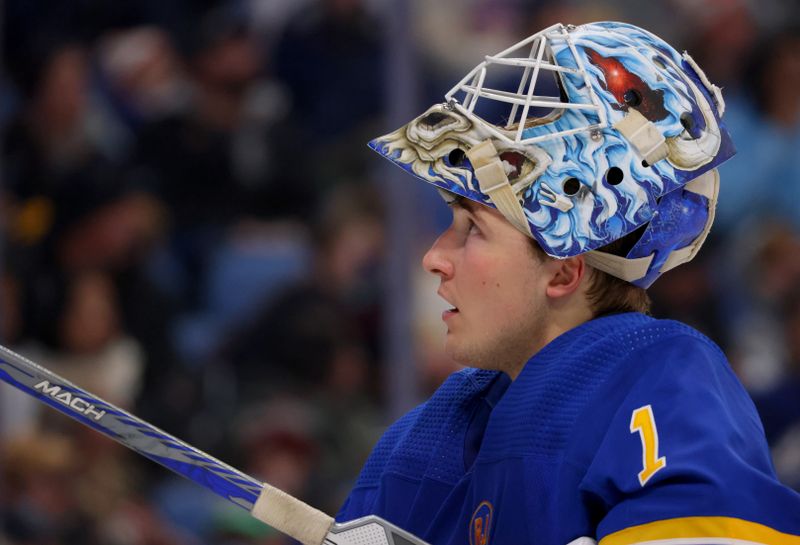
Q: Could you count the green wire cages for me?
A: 0